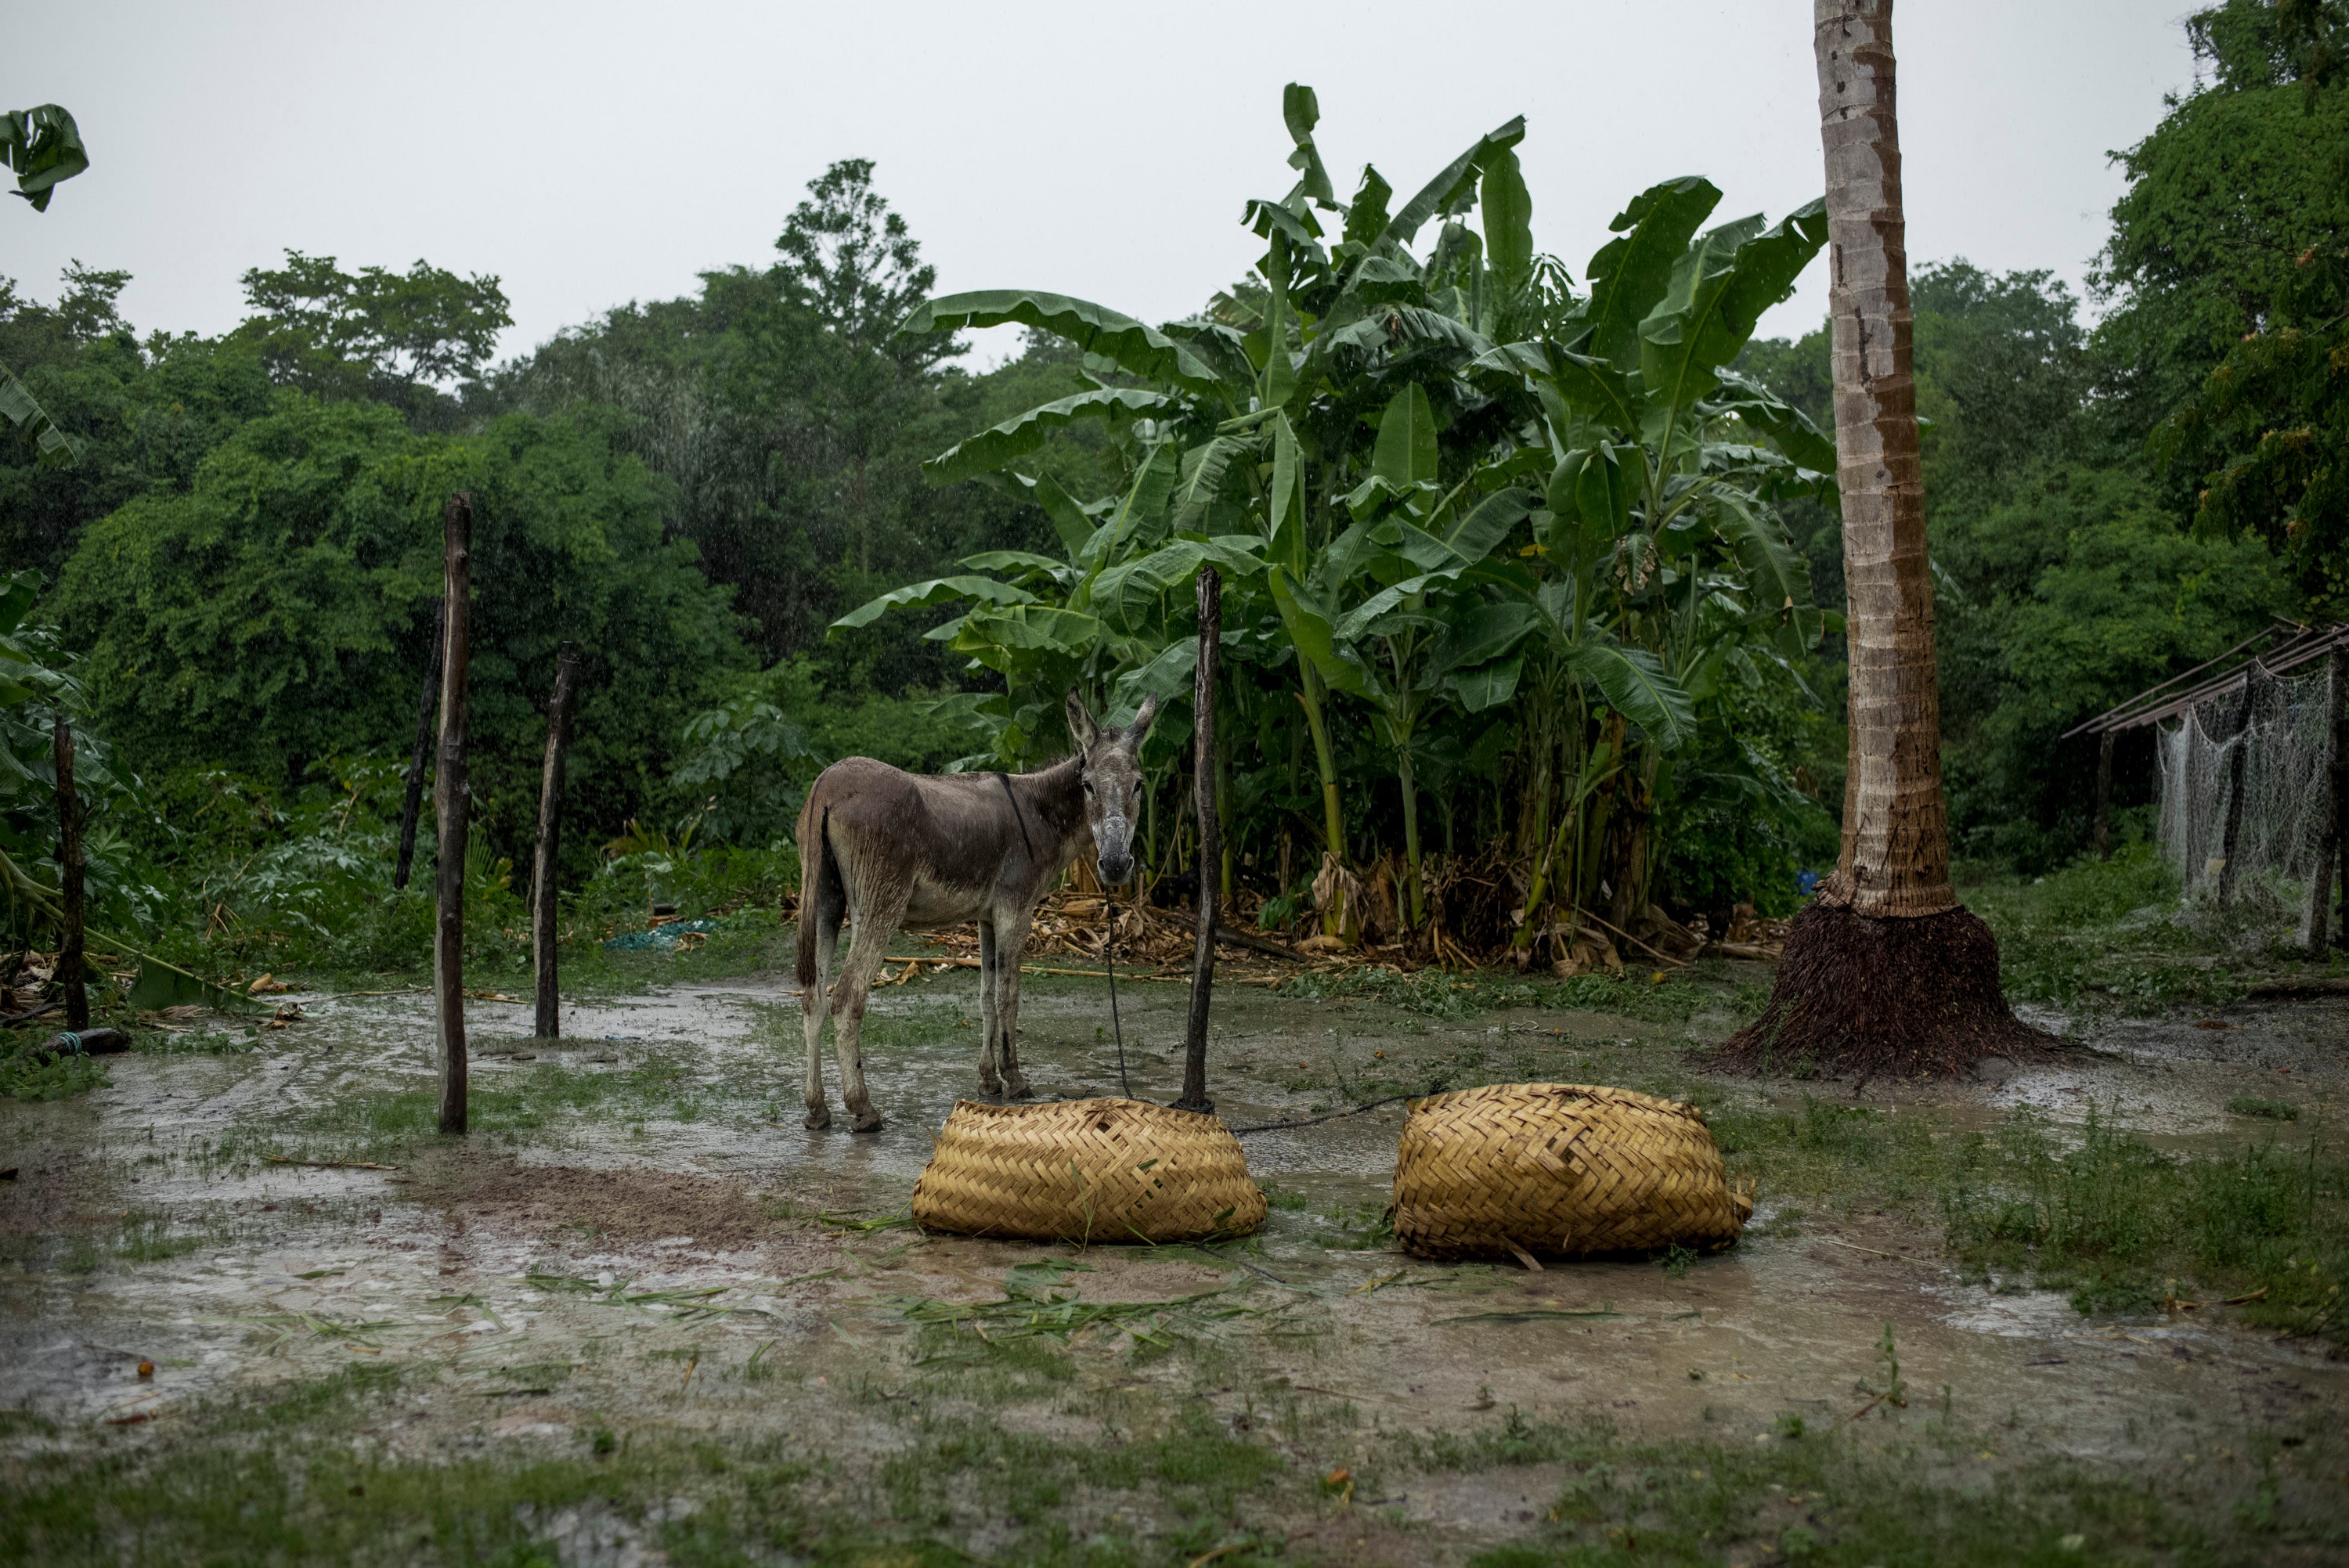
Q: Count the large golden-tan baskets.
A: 2